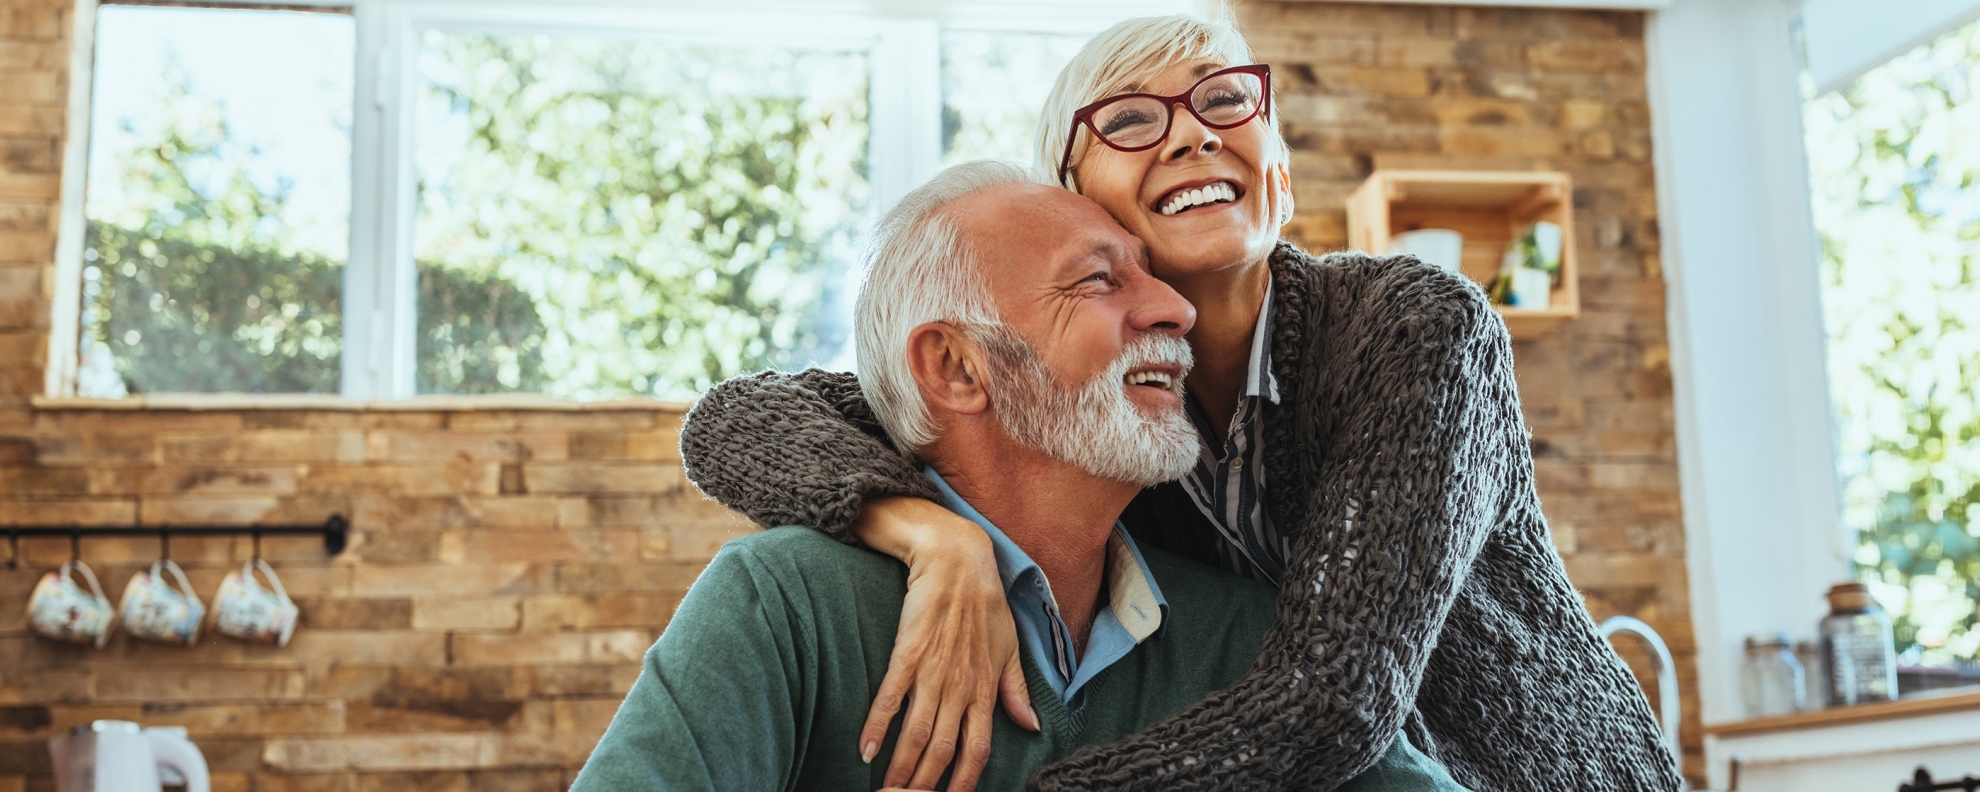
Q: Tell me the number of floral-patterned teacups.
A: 3